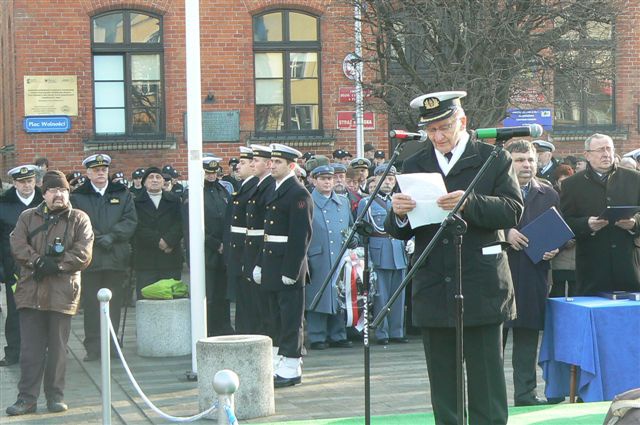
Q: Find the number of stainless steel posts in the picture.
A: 2